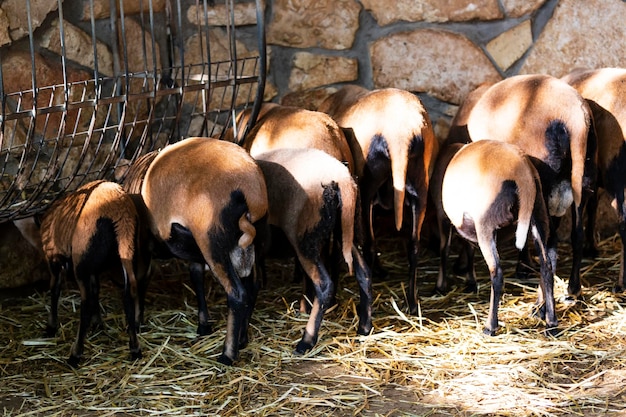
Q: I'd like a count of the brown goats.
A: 8